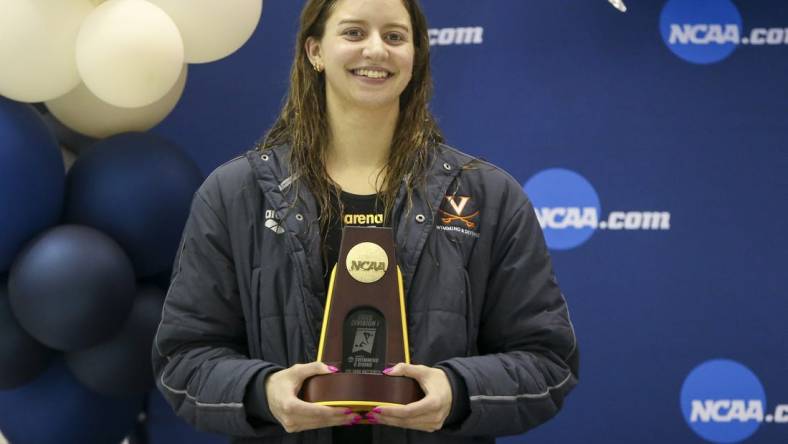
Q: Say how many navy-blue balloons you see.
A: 6